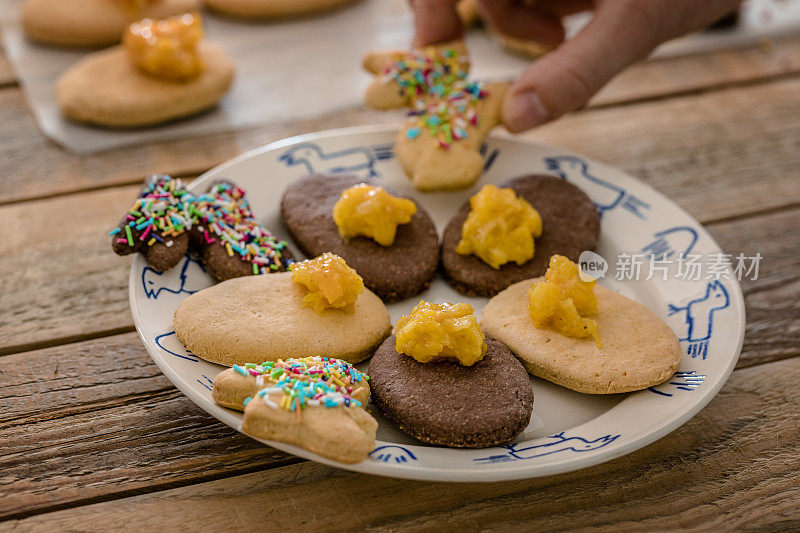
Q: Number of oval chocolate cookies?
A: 3